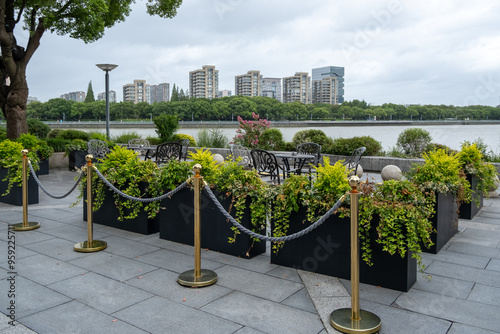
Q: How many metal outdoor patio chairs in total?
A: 8